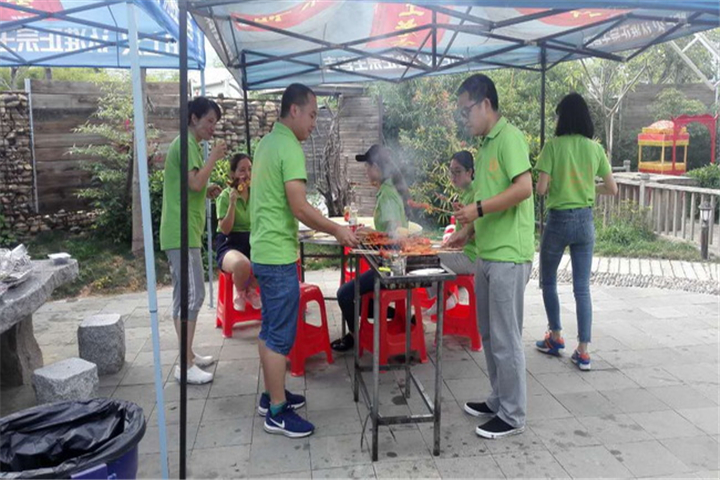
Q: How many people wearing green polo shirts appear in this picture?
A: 7